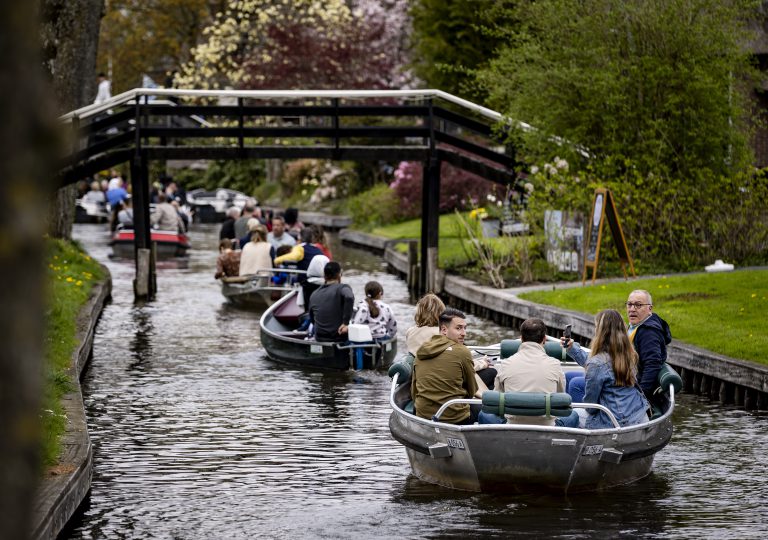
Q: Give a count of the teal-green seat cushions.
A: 4